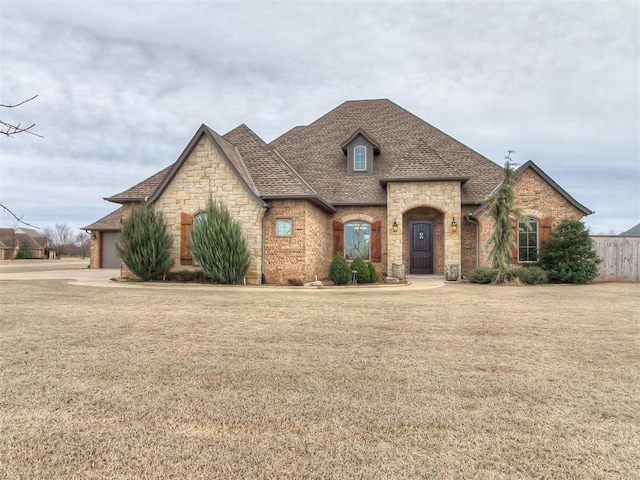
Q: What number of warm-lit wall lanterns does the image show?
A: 2